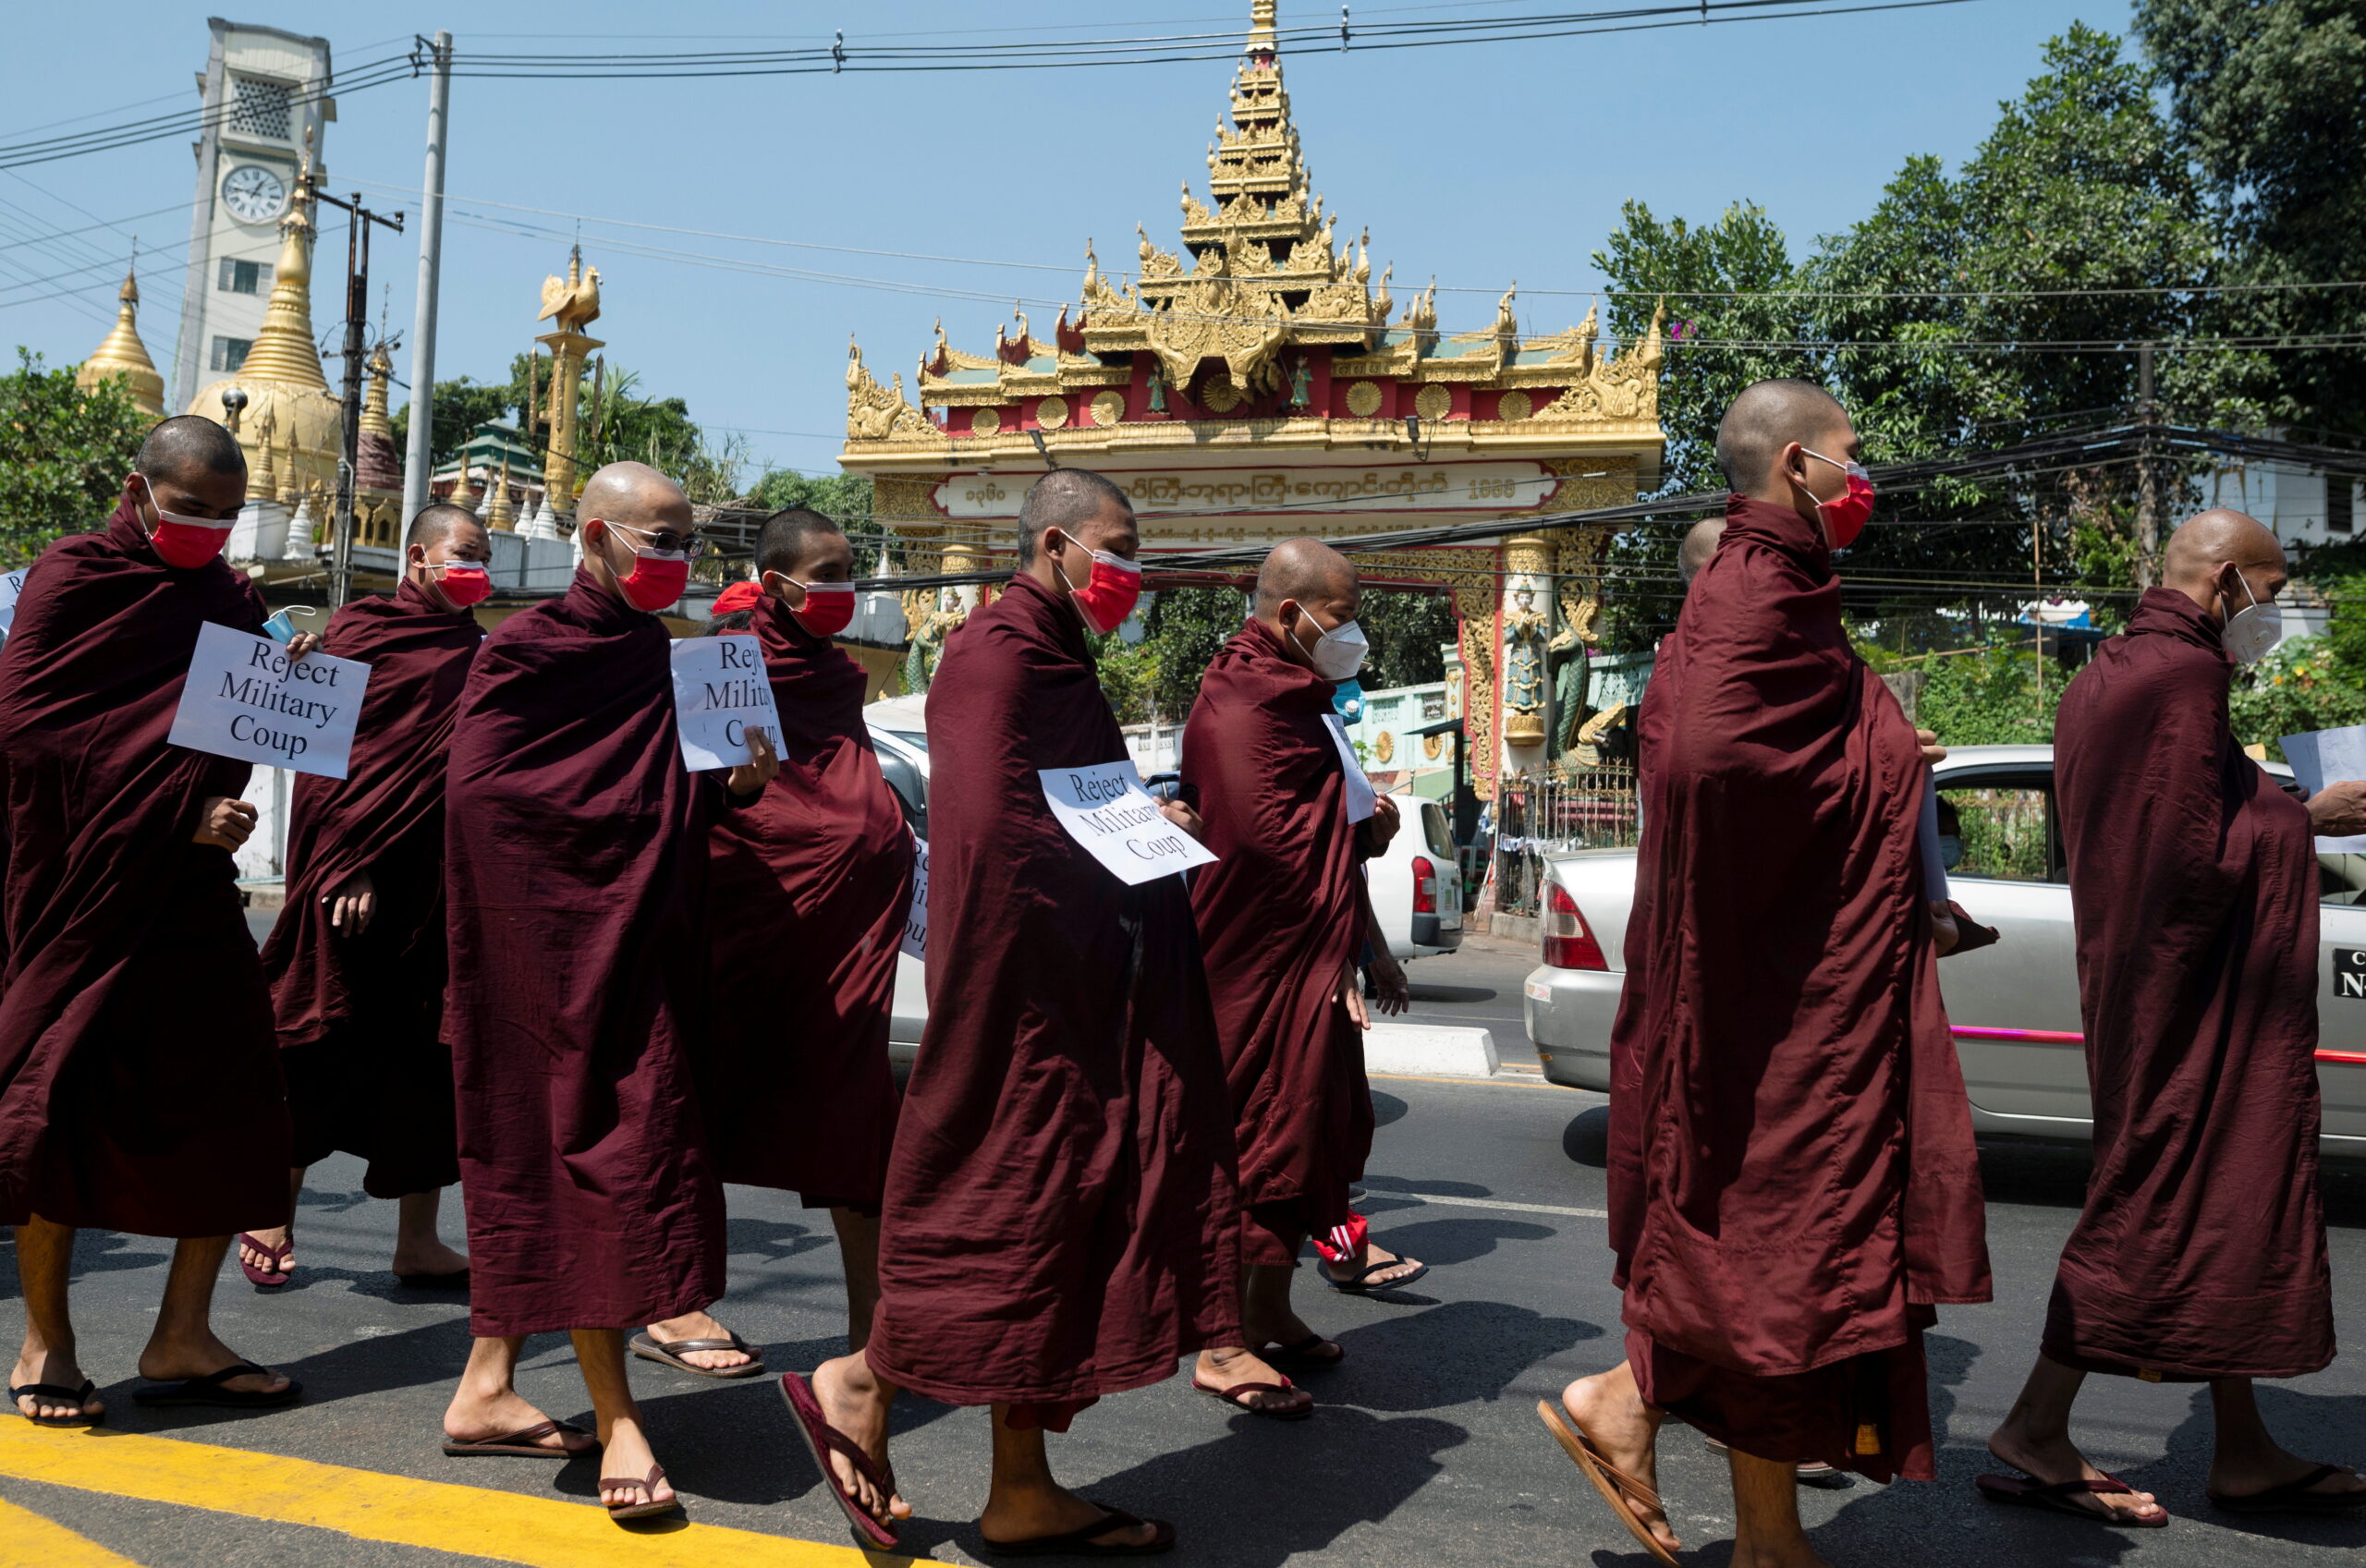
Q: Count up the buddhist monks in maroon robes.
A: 9